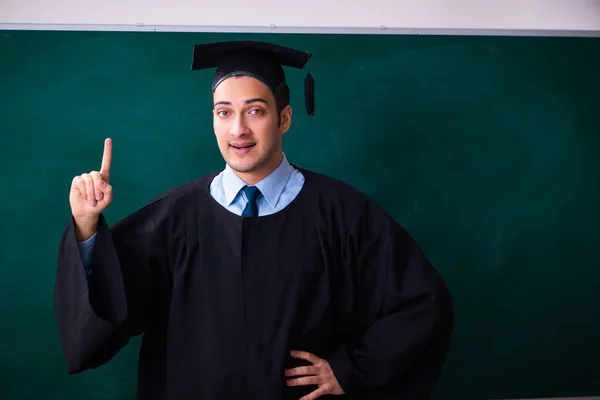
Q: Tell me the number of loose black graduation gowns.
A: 1